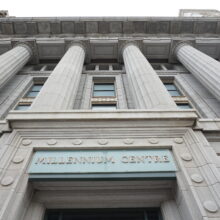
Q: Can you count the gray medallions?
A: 12